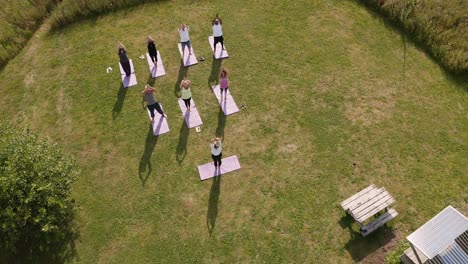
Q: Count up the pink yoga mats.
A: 8